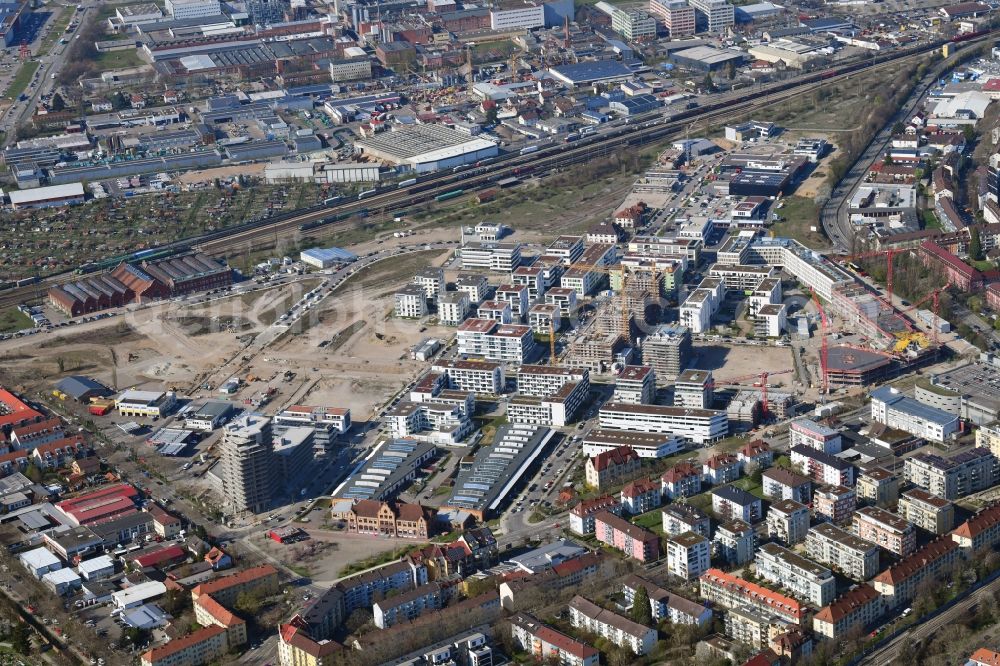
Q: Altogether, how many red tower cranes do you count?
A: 4